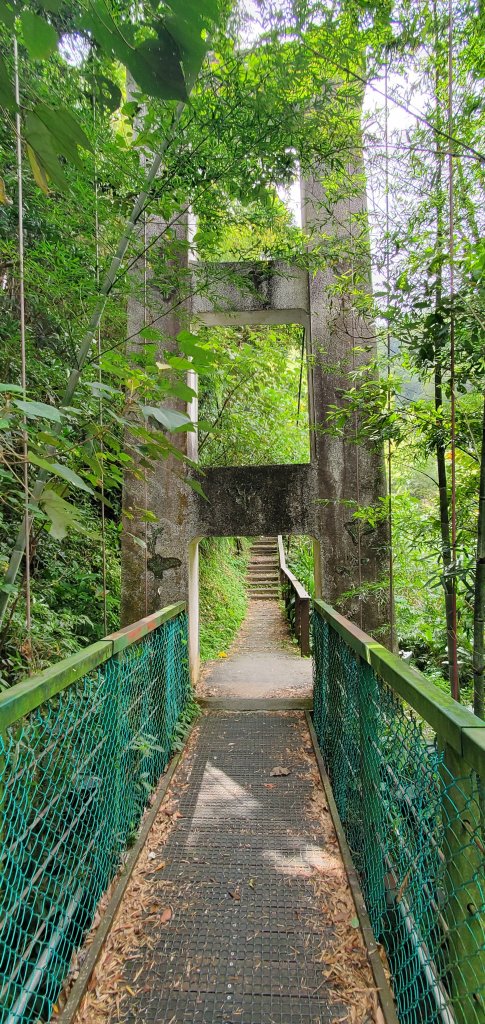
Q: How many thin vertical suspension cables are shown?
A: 6